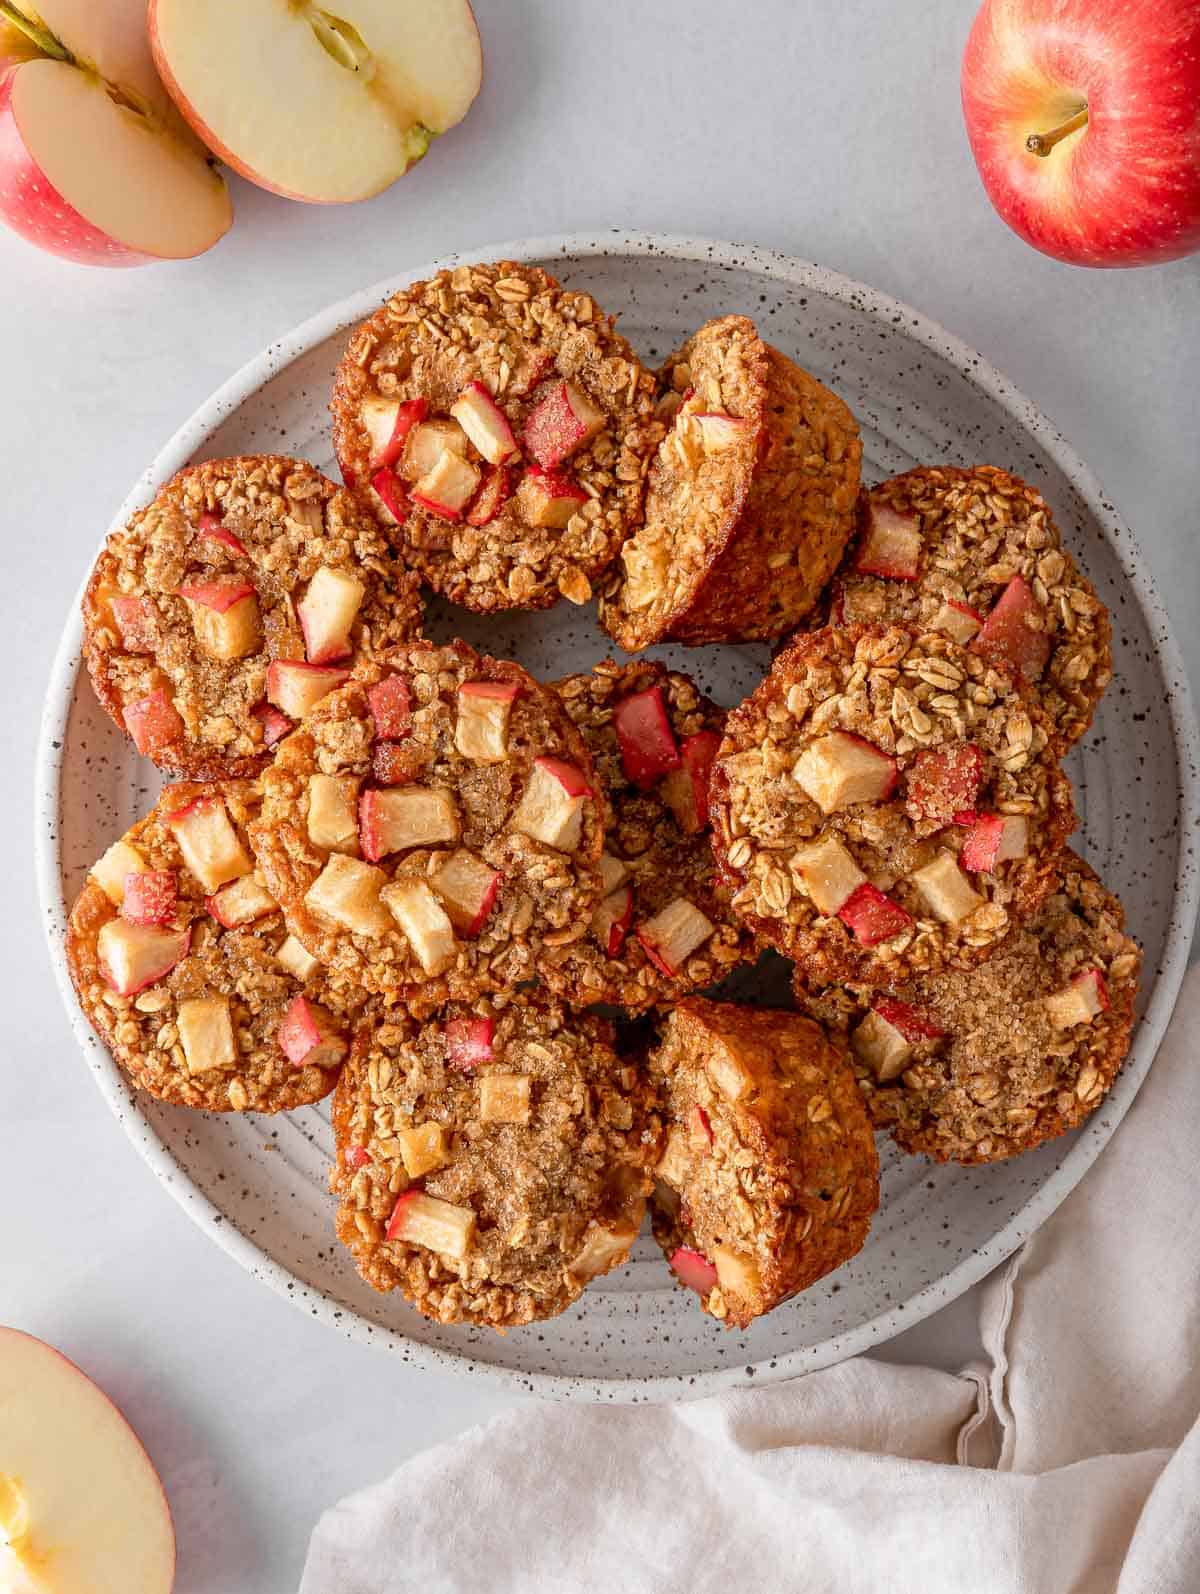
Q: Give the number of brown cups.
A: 11